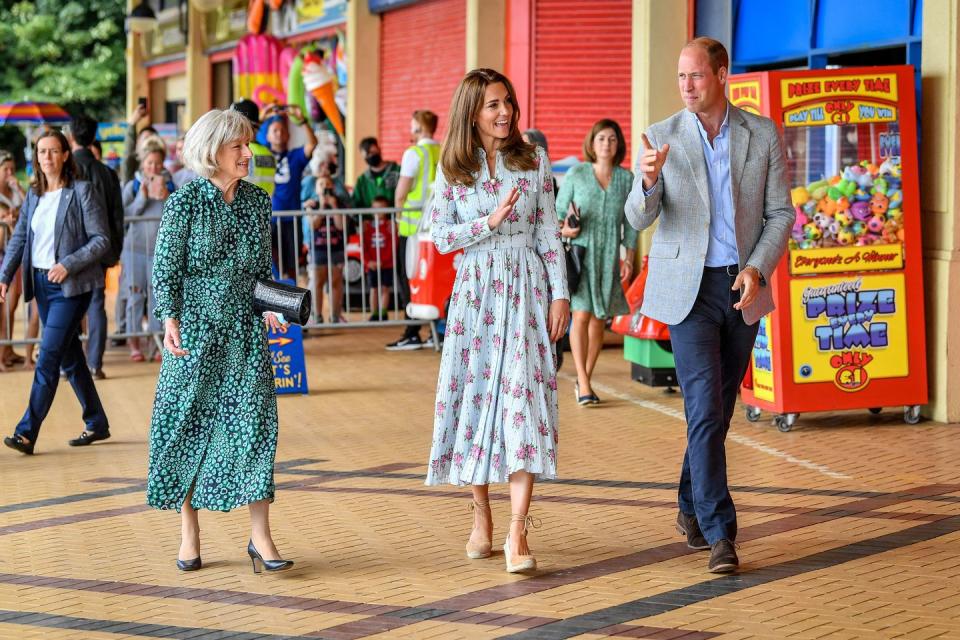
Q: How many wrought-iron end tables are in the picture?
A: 0